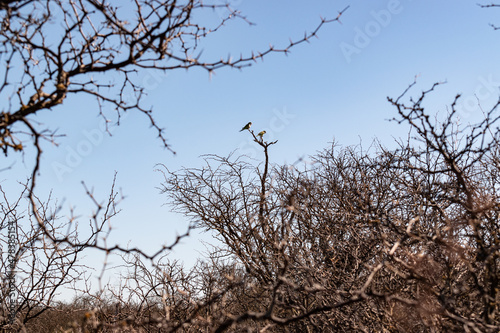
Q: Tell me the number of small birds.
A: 2